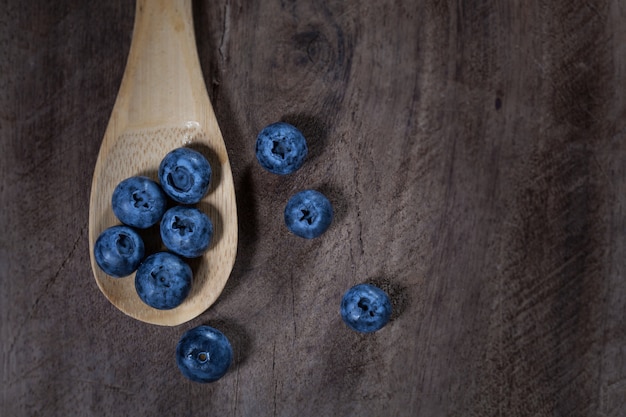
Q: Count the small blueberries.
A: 9